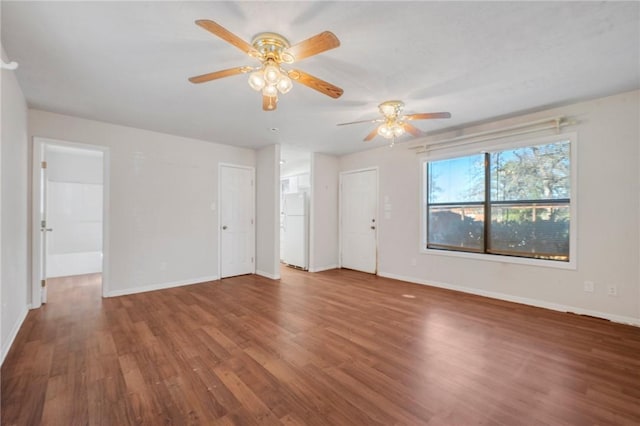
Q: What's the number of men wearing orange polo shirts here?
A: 0